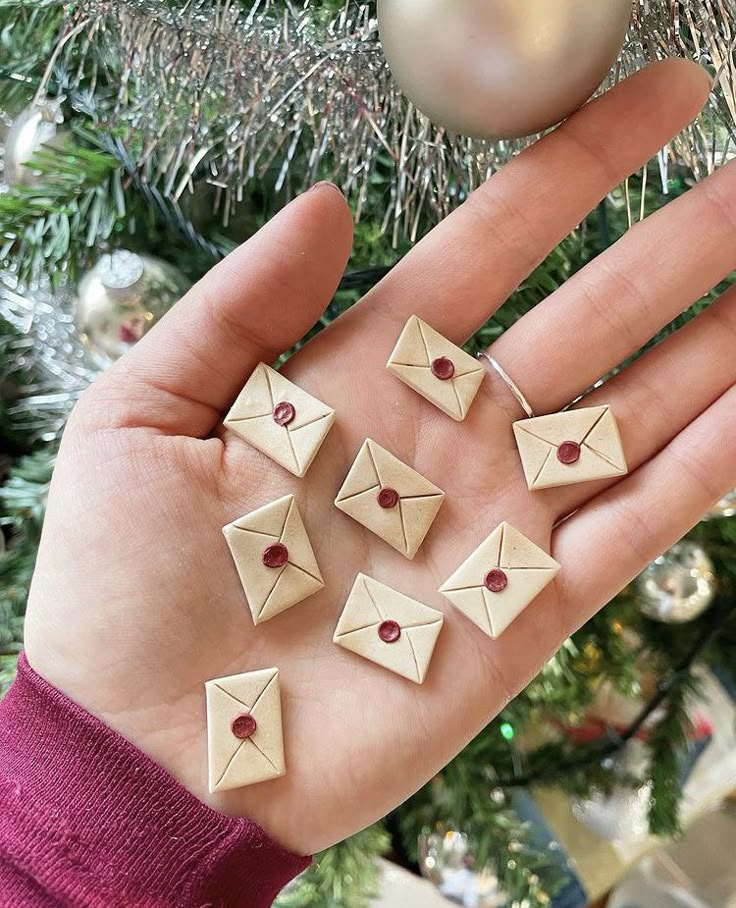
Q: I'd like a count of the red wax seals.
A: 8